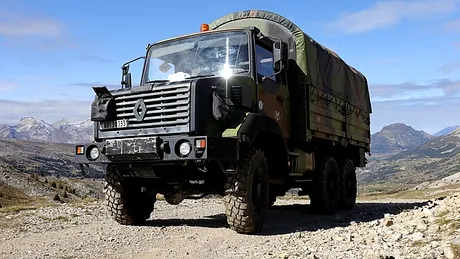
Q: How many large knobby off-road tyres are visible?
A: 4